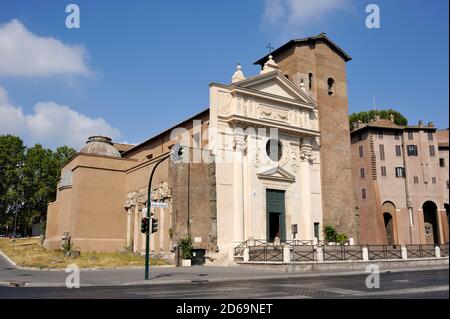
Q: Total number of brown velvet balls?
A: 0